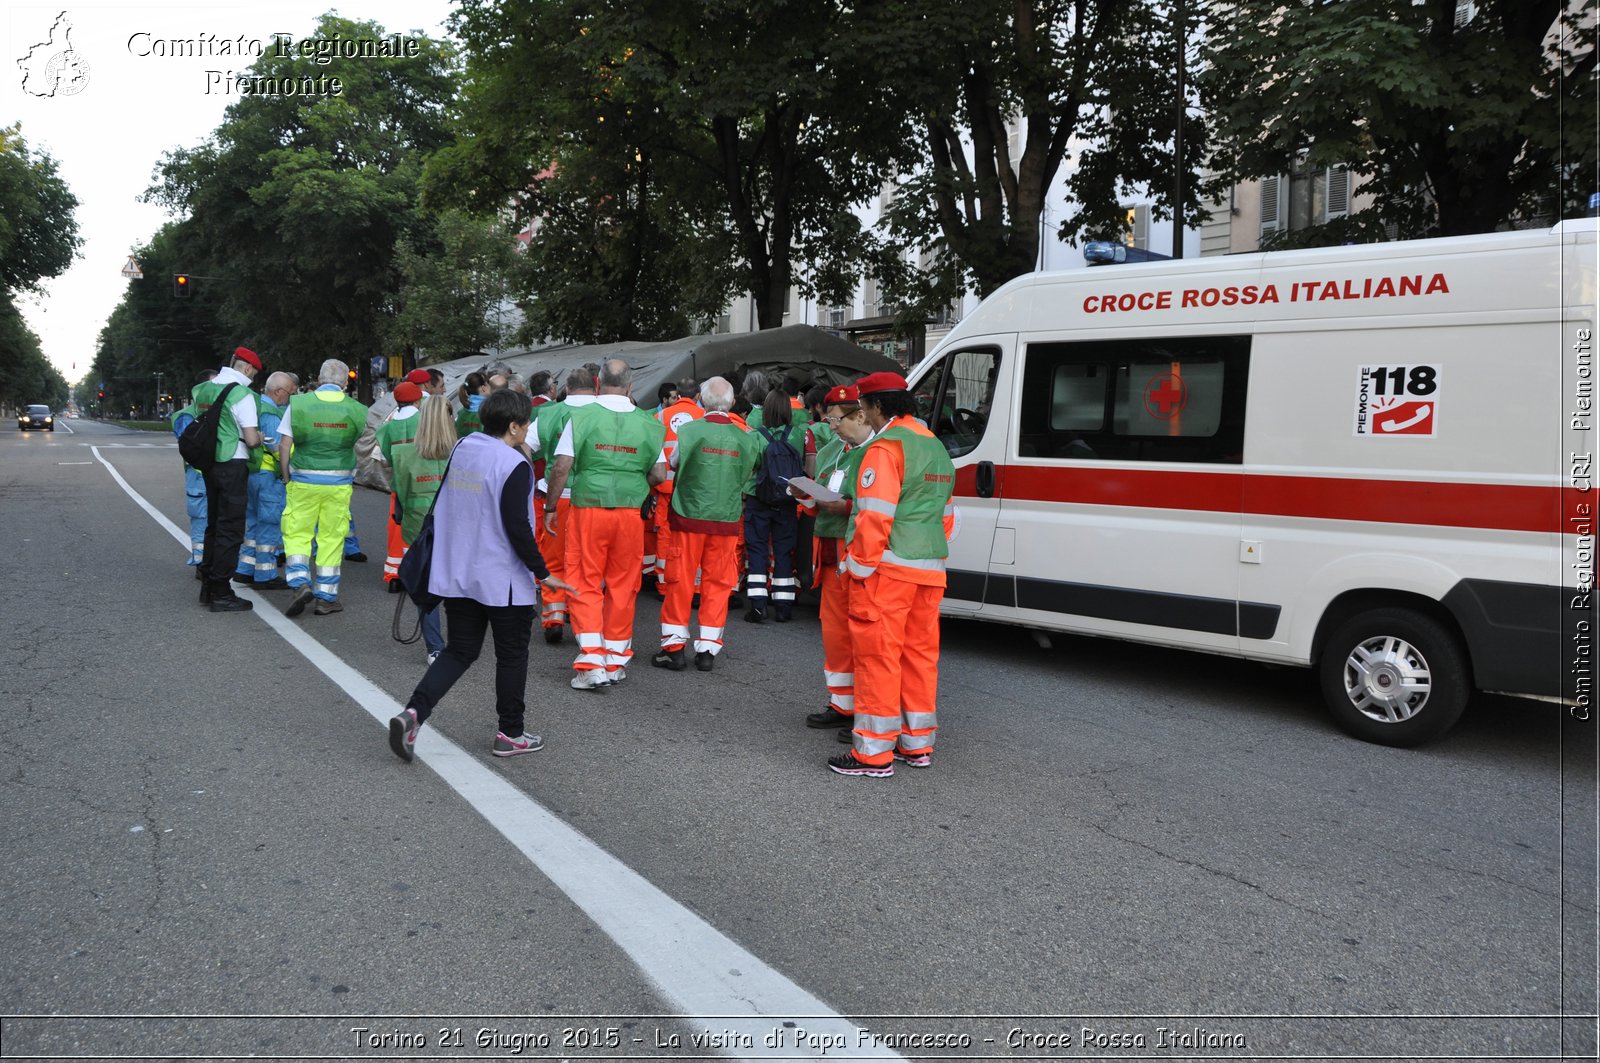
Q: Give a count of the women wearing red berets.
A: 2